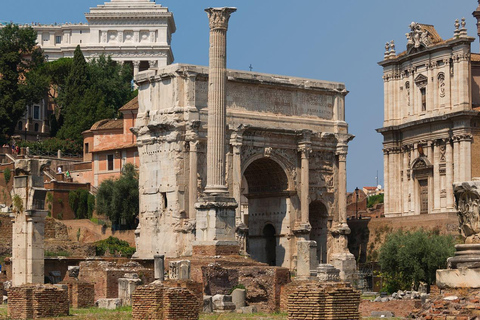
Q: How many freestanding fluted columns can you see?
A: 1